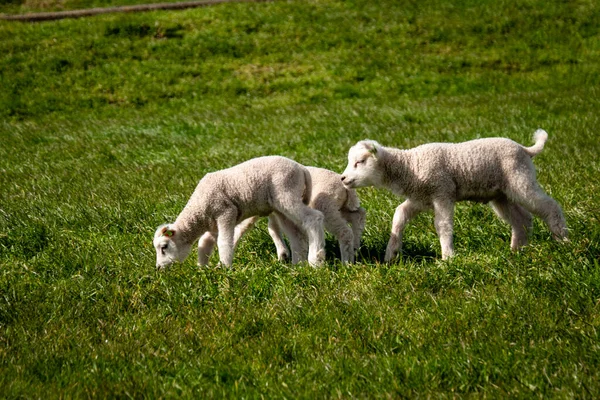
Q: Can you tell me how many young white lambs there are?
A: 3